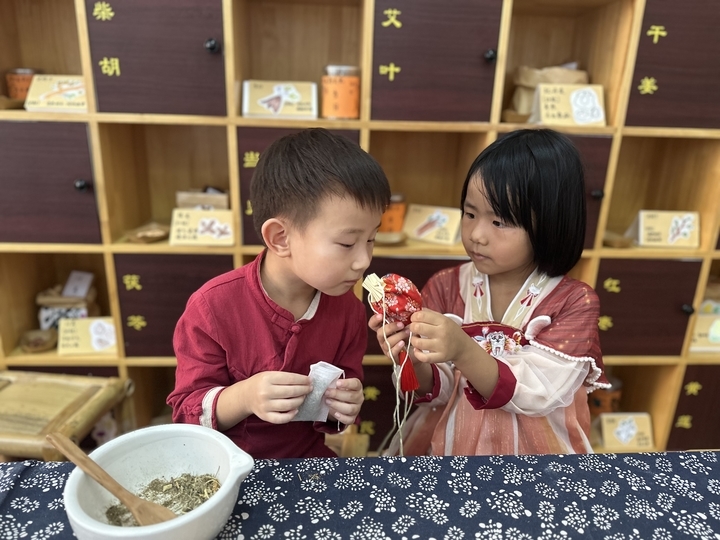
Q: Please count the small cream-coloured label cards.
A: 9